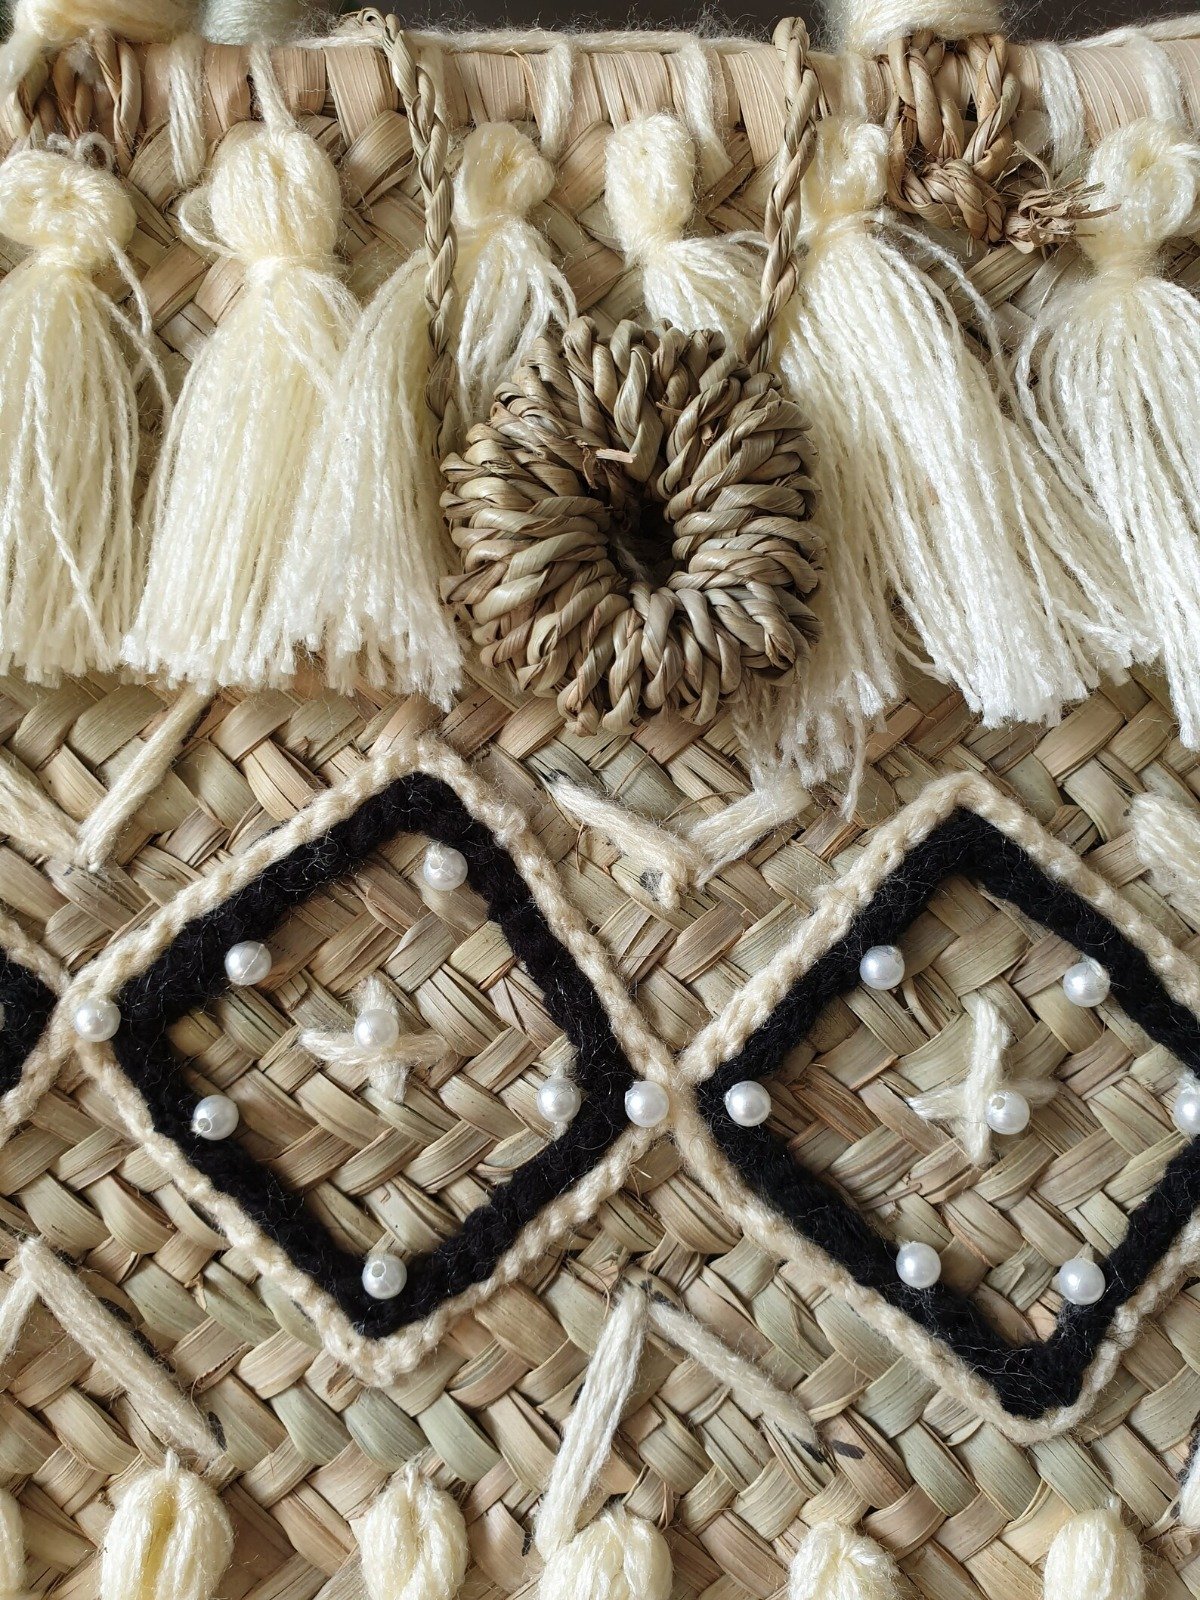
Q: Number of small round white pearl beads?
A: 15